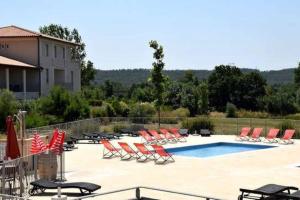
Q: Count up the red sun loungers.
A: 12